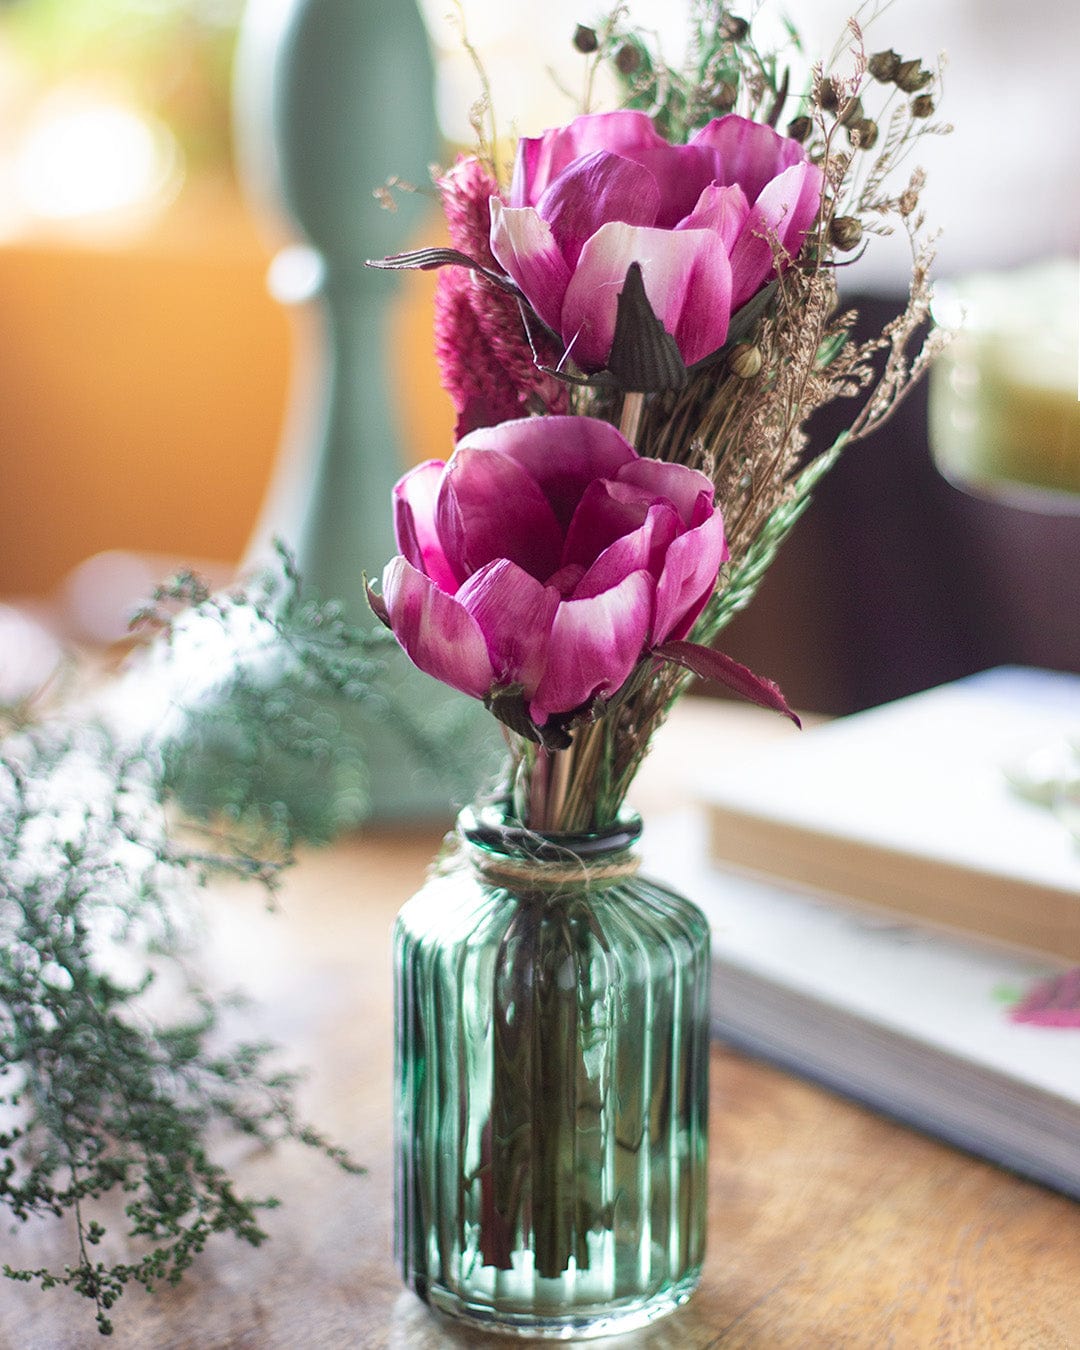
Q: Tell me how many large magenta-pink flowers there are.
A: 2